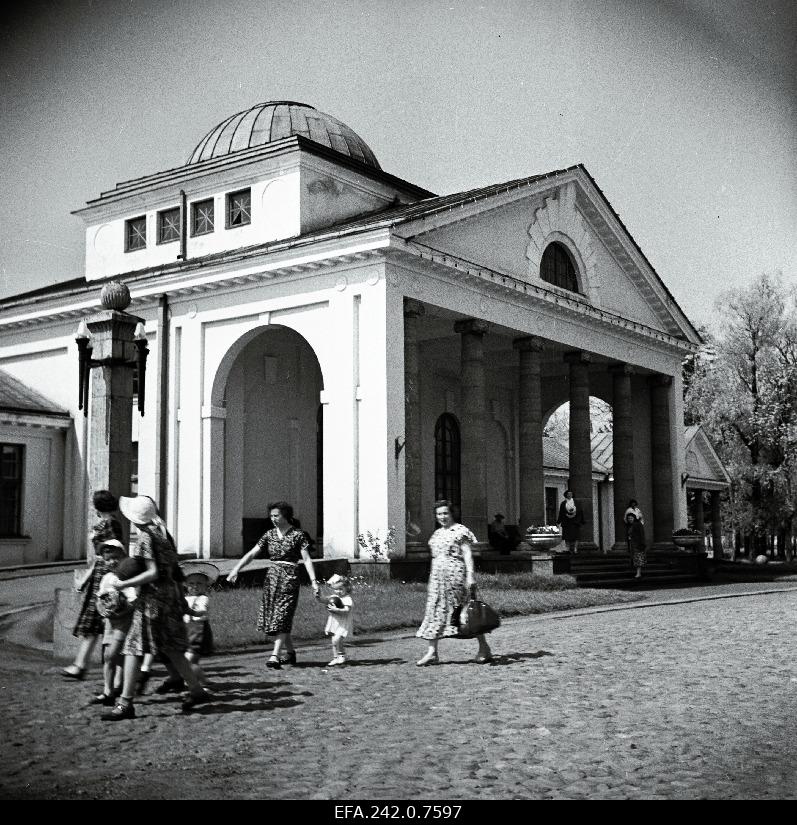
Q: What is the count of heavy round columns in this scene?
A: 6